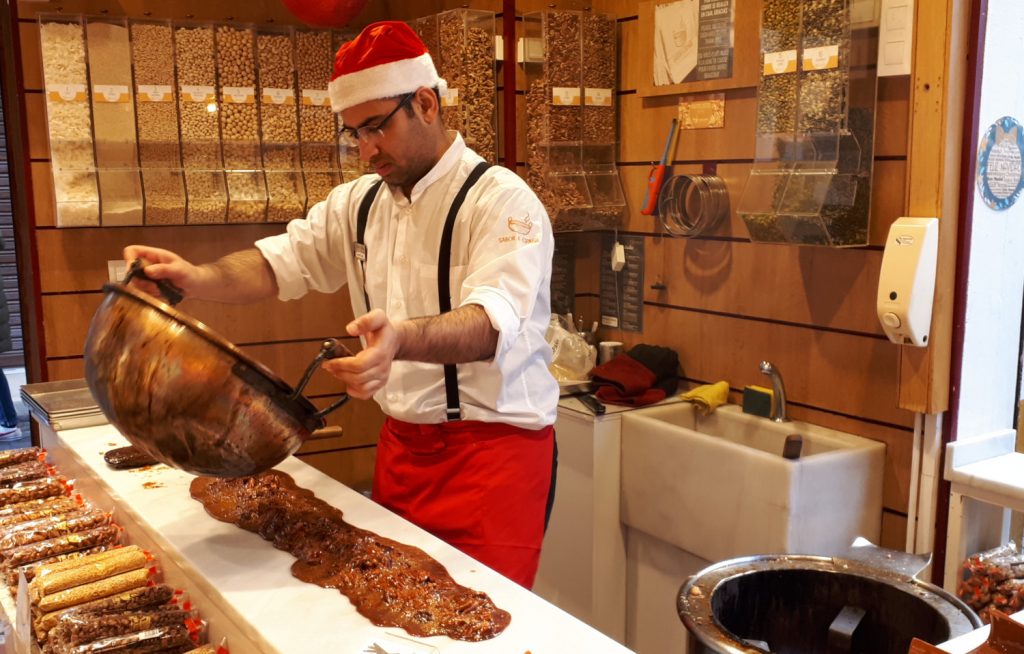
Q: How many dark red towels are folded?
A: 1